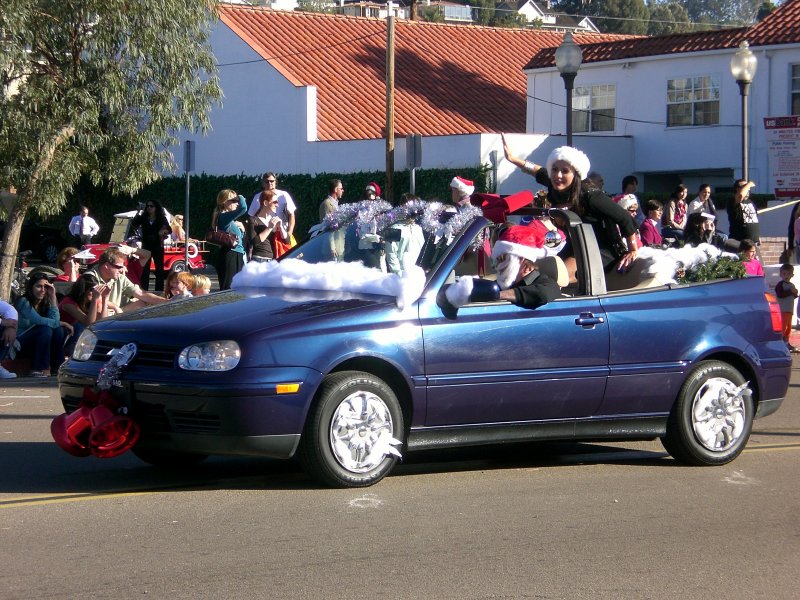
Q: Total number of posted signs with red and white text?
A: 1